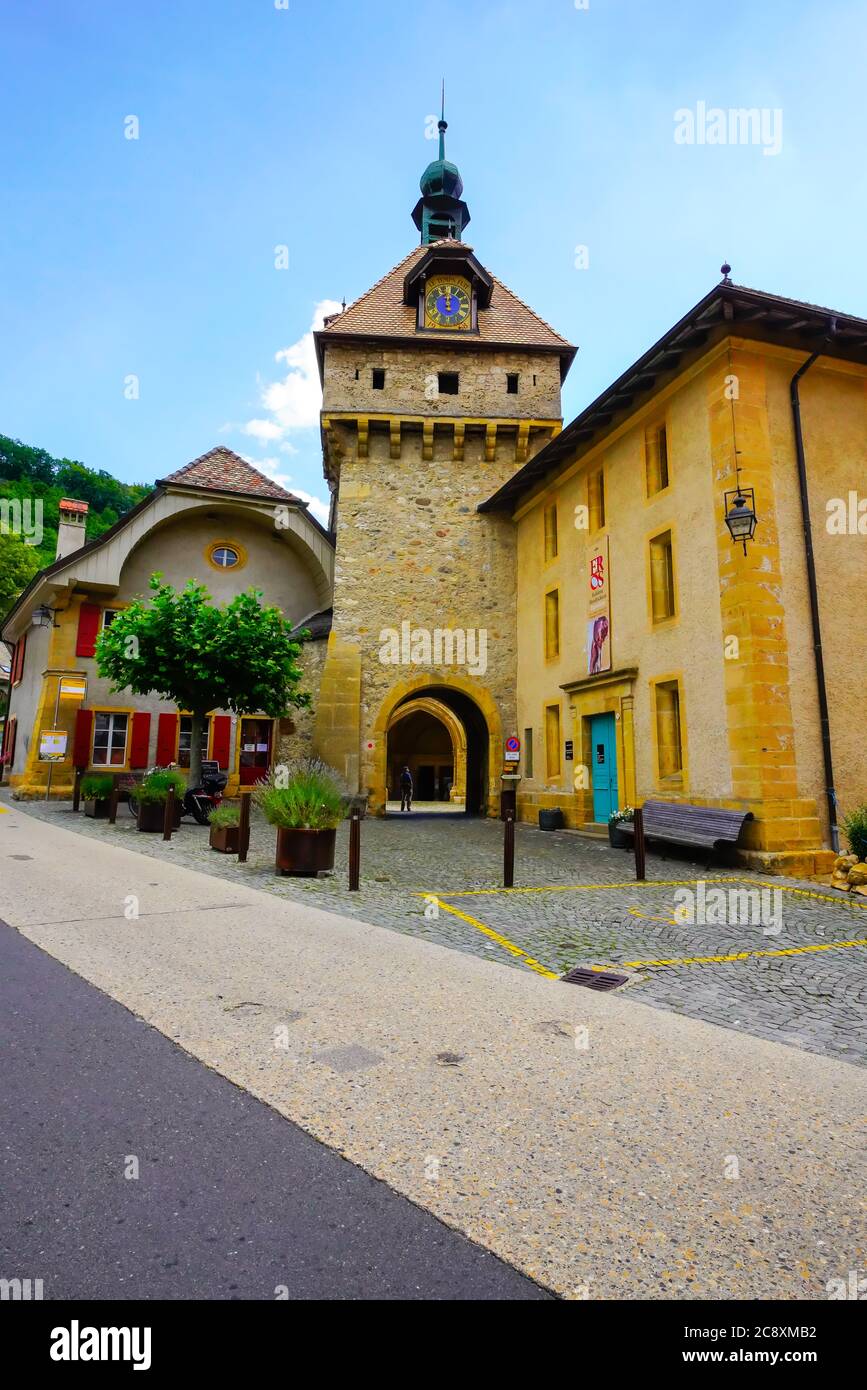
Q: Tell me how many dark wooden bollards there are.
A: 7